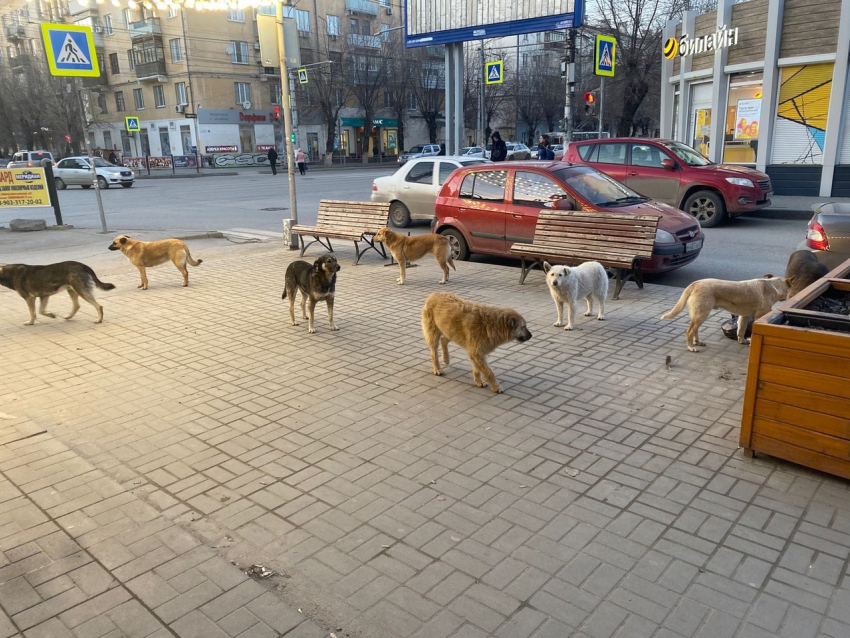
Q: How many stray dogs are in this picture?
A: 8